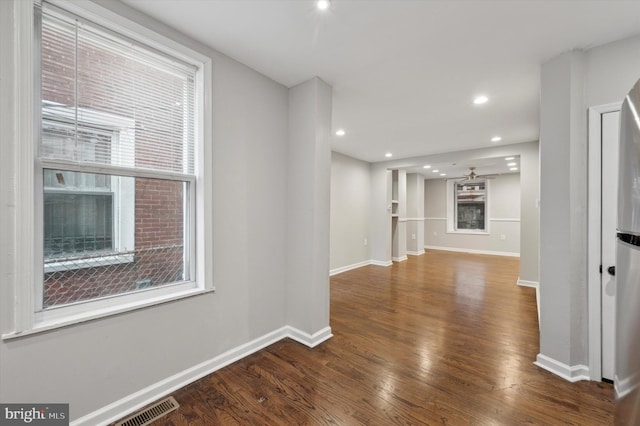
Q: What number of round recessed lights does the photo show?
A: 11